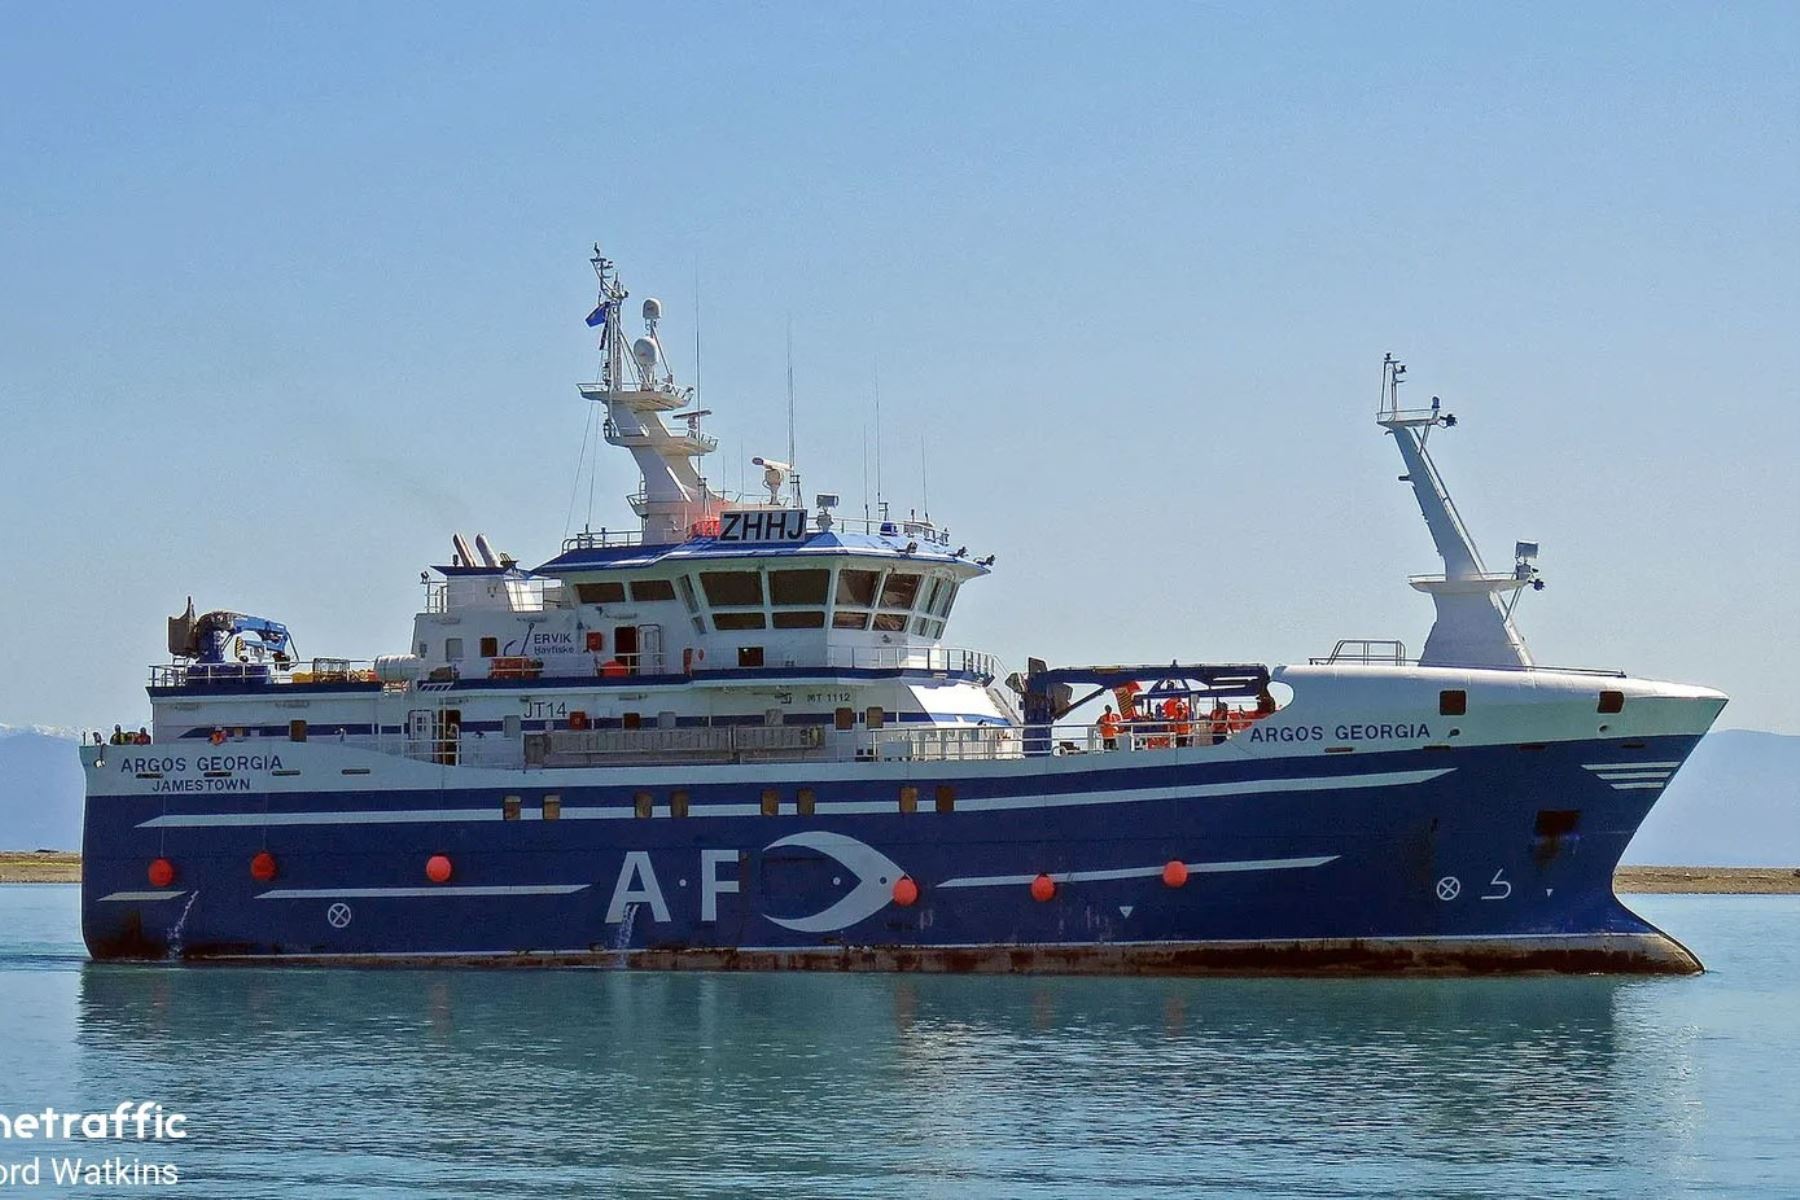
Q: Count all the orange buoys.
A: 6